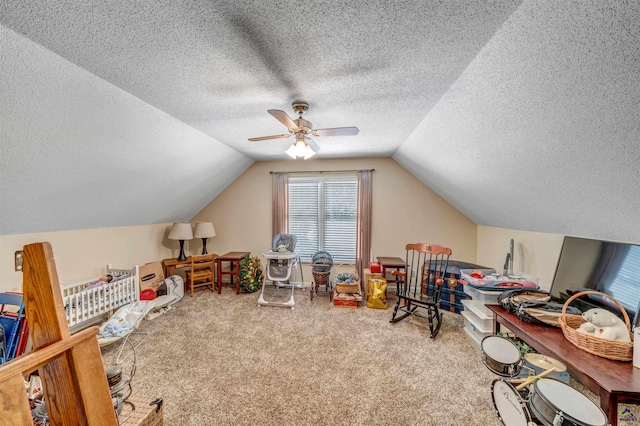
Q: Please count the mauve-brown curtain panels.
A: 2